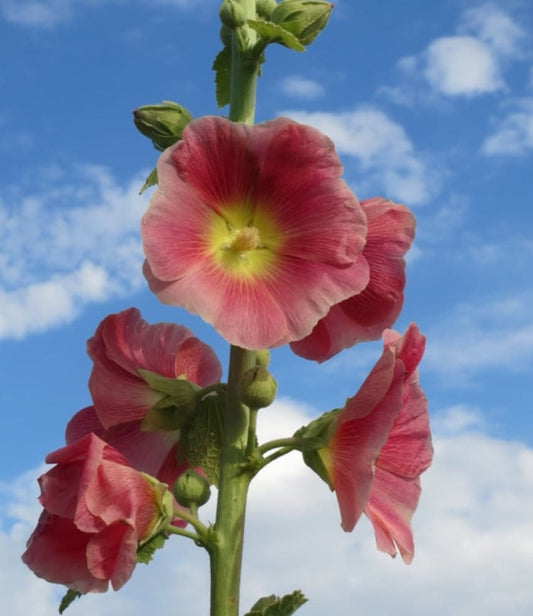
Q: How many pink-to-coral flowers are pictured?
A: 5